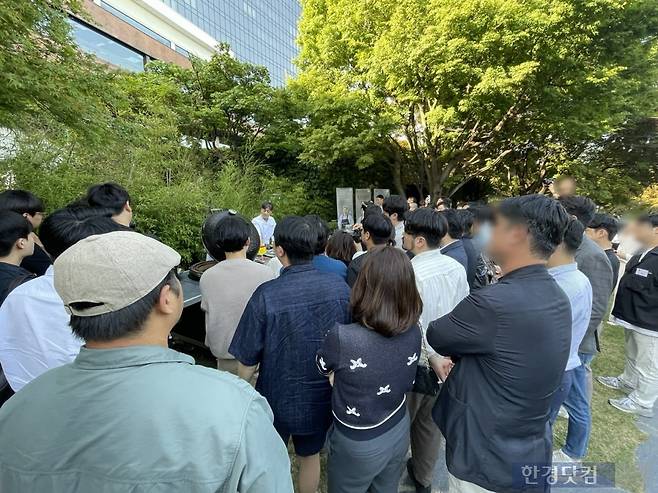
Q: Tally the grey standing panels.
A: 3